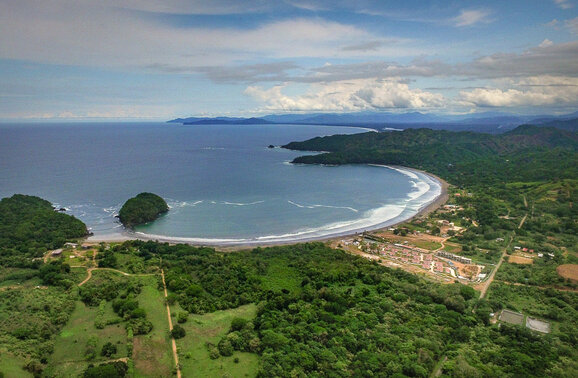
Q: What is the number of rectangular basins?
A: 2